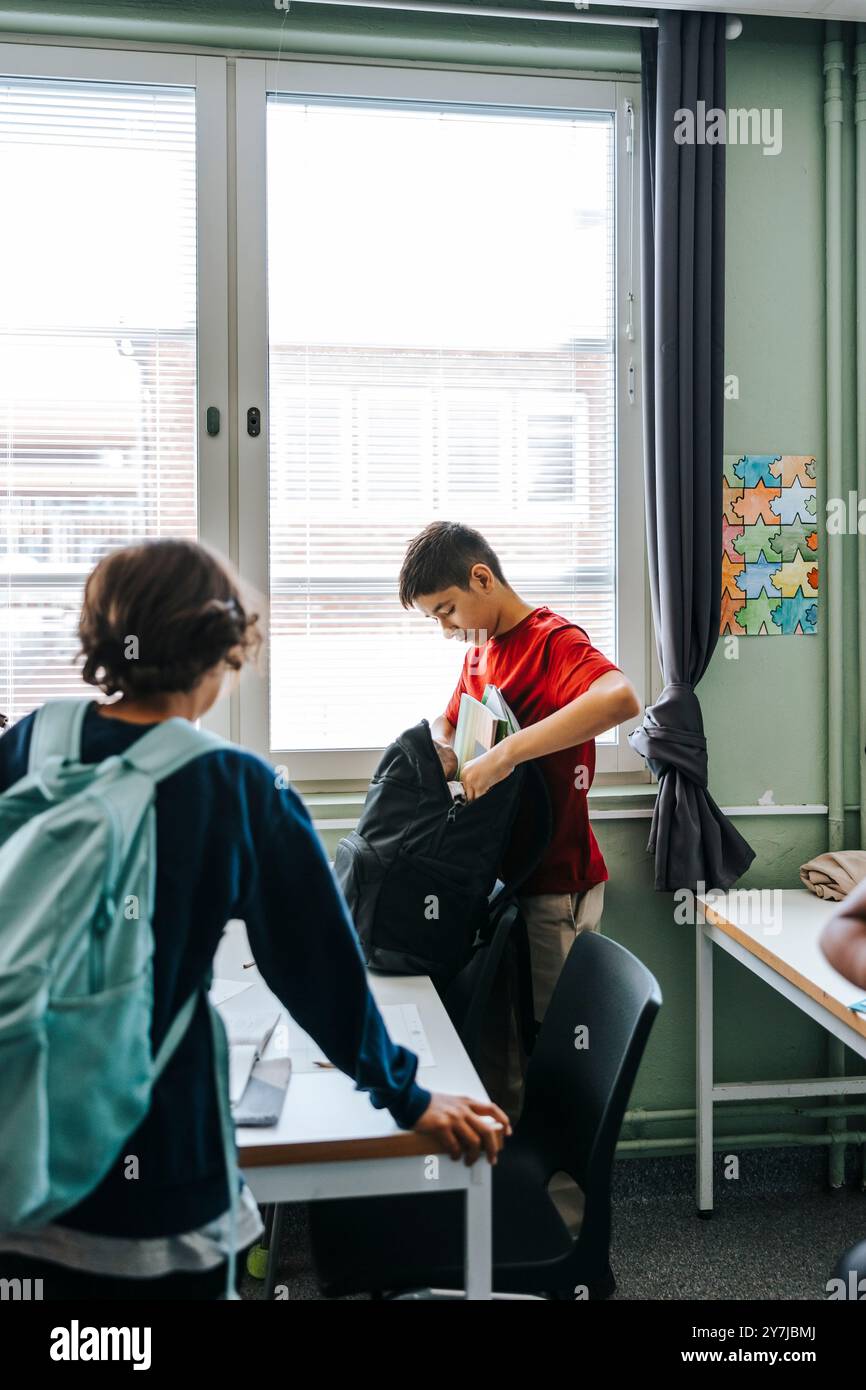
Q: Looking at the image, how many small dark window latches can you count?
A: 2